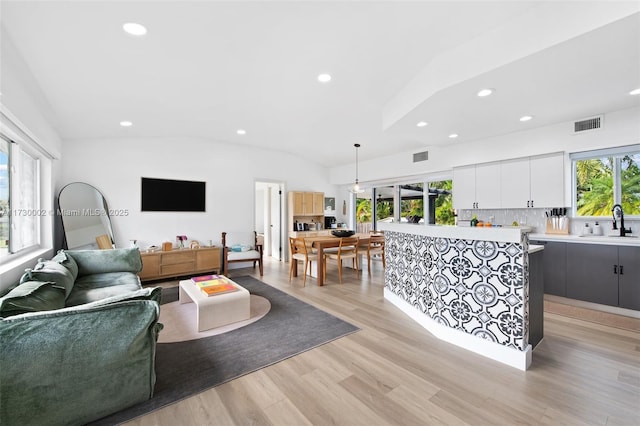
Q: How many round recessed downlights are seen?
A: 9